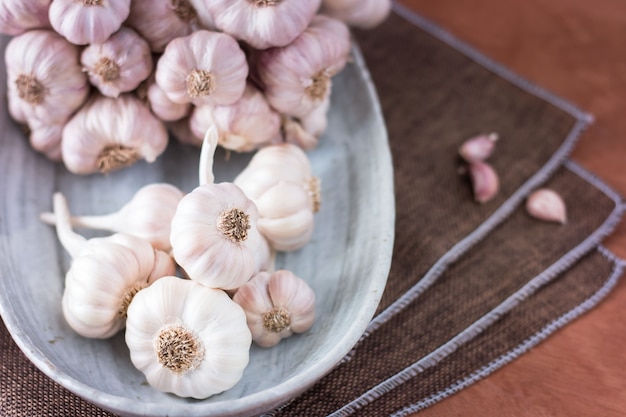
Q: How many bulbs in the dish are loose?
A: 6